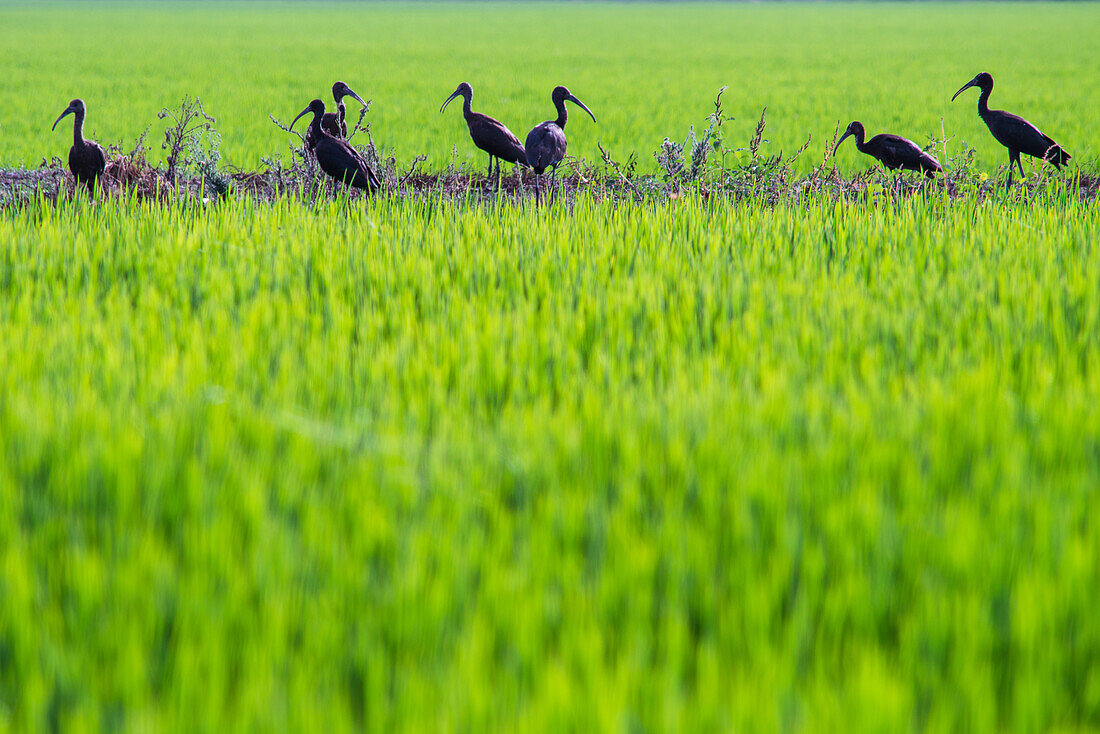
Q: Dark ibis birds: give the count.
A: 7